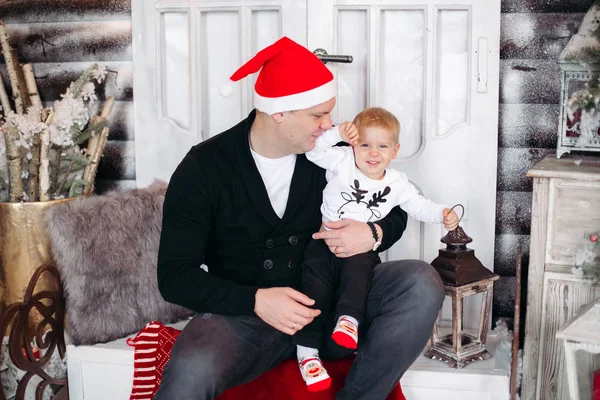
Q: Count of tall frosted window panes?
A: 6